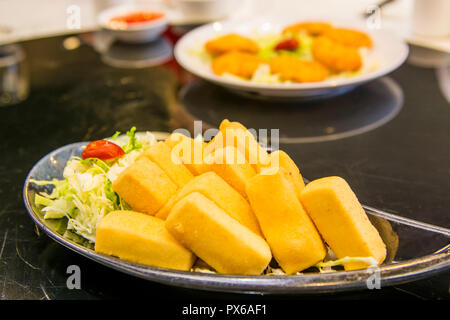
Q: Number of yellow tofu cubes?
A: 11